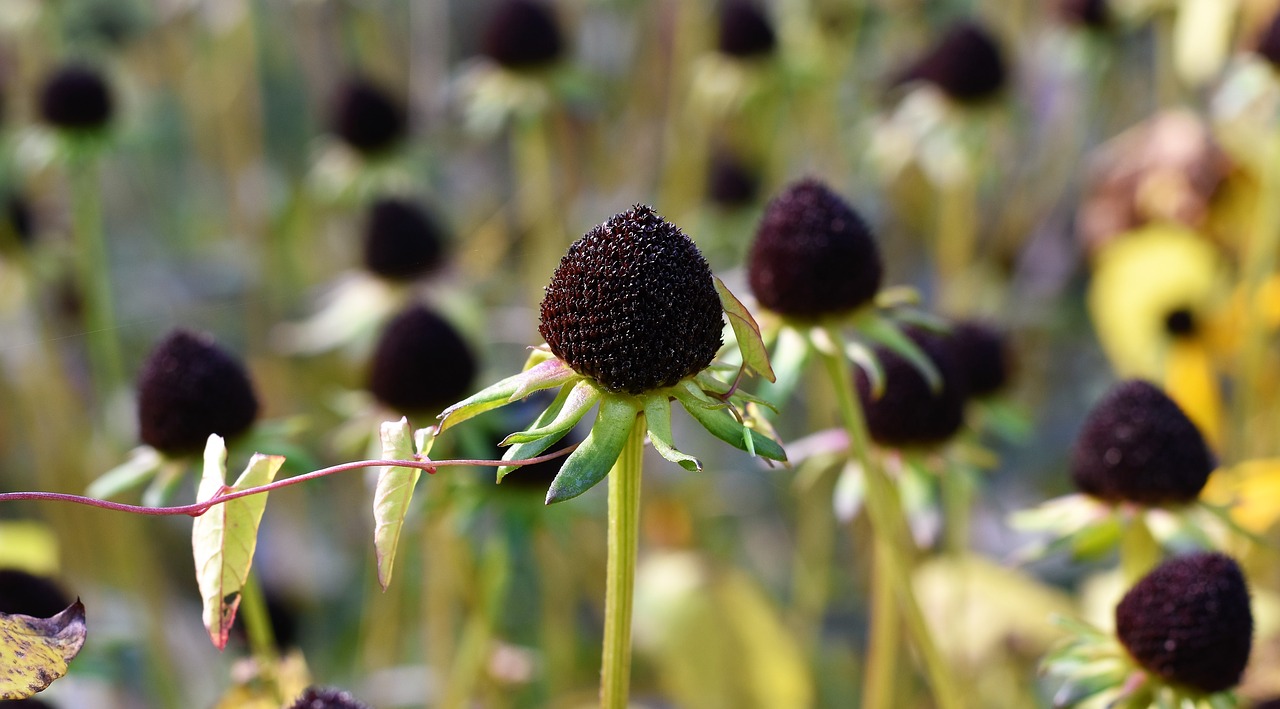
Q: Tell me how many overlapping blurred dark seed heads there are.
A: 2